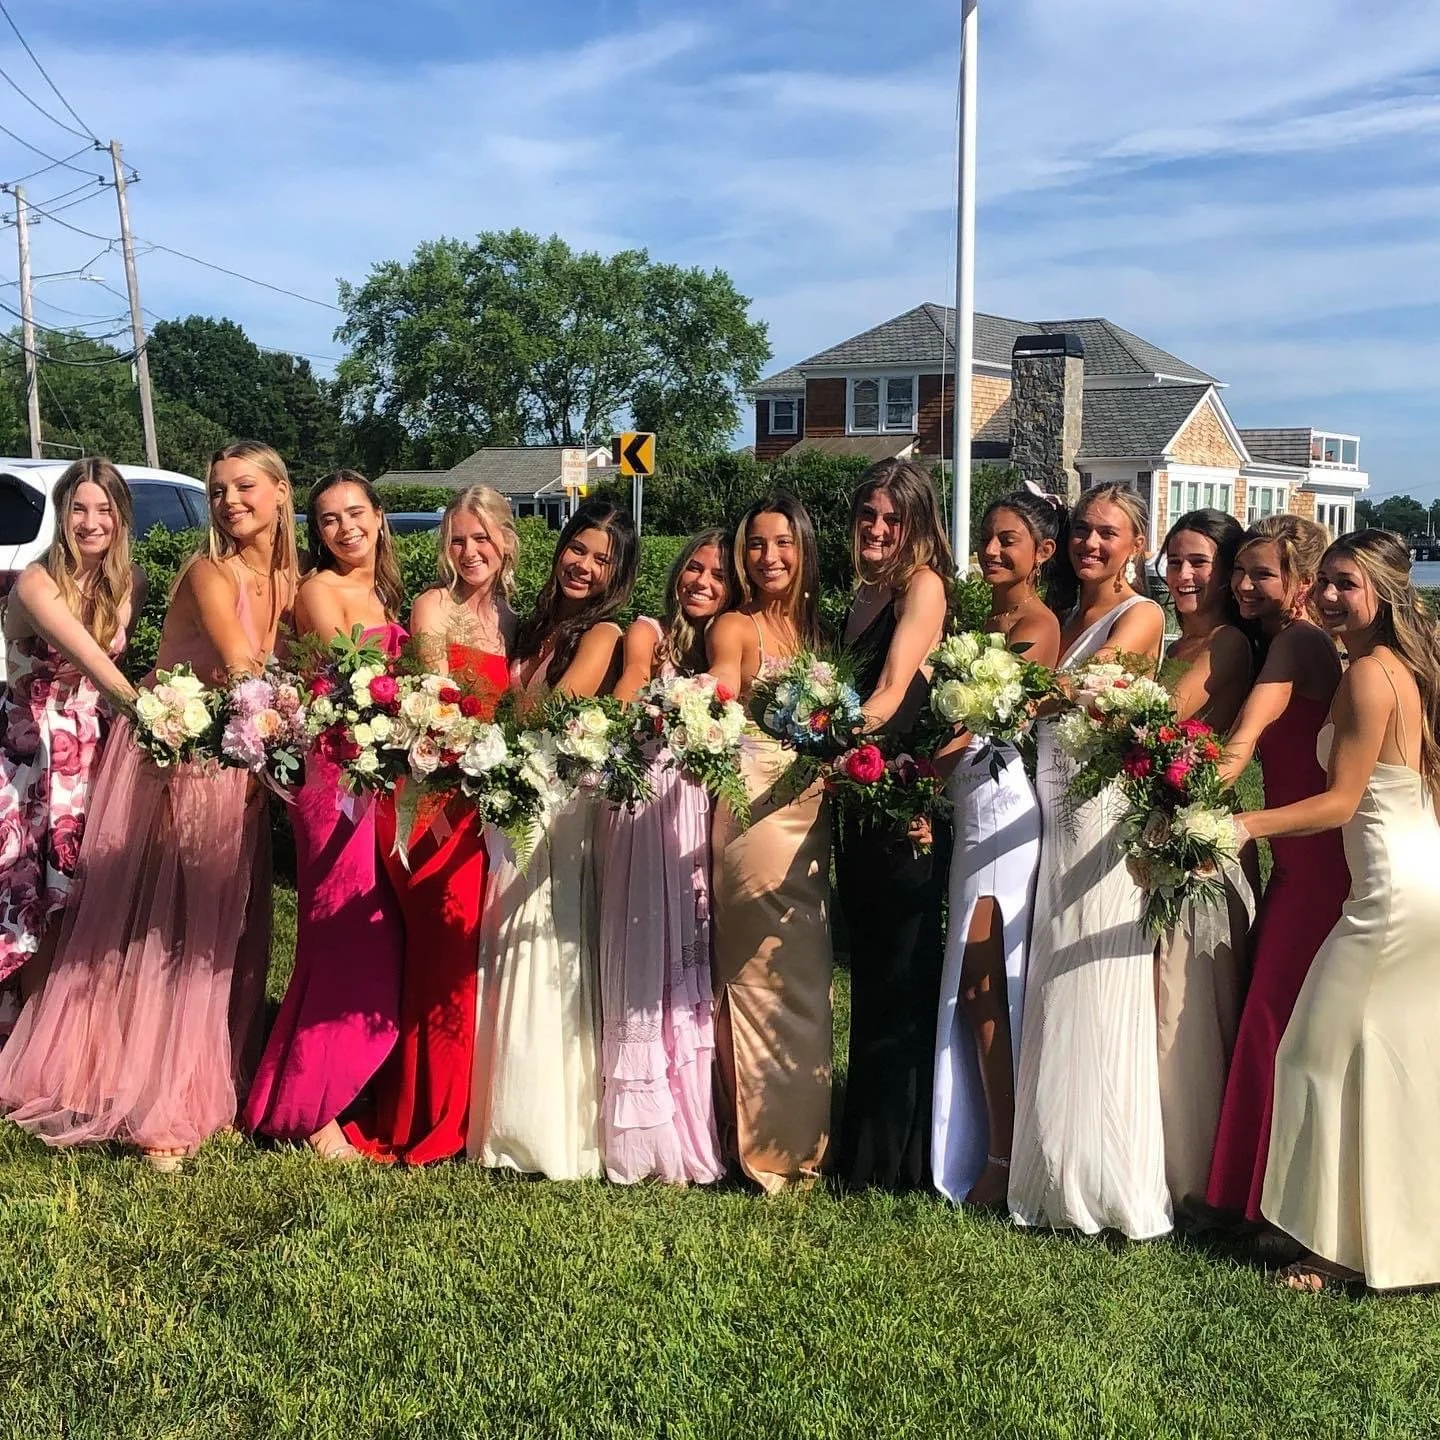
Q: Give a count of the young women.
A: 13